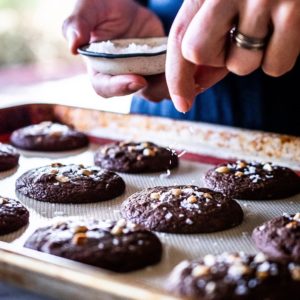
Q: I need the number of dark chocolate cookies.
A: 10